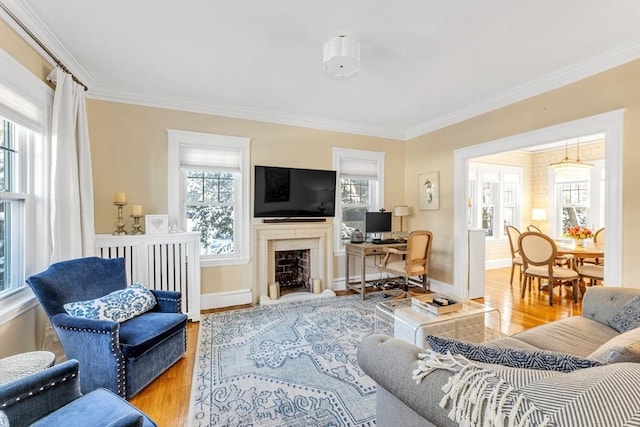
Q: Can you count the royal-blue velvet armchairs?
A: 2